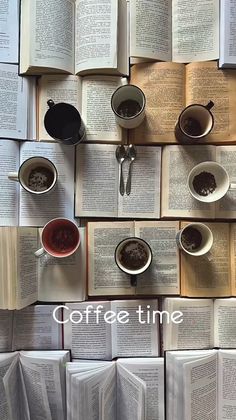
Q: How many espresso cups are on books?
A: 8